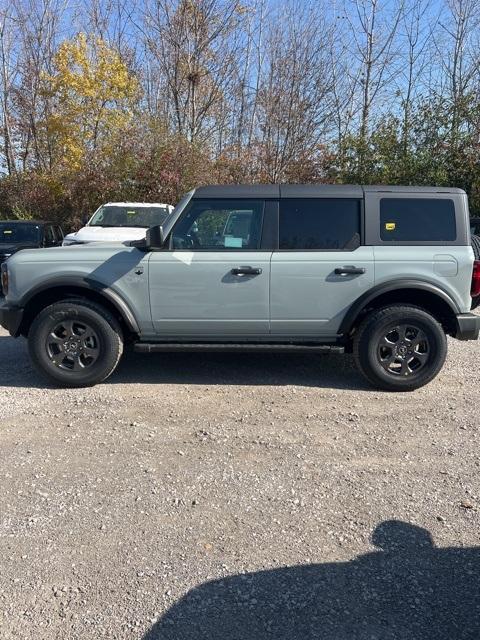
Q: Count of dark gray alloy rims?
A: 2